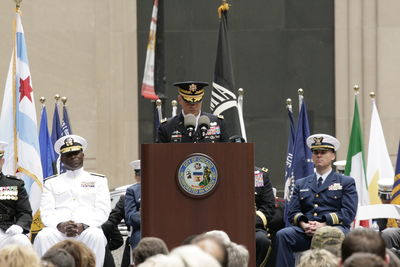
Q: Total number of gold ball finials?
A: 10